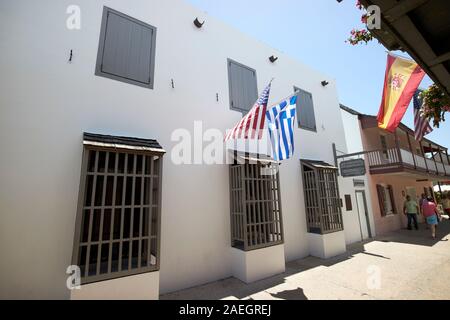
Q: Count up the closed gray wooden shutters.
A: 3